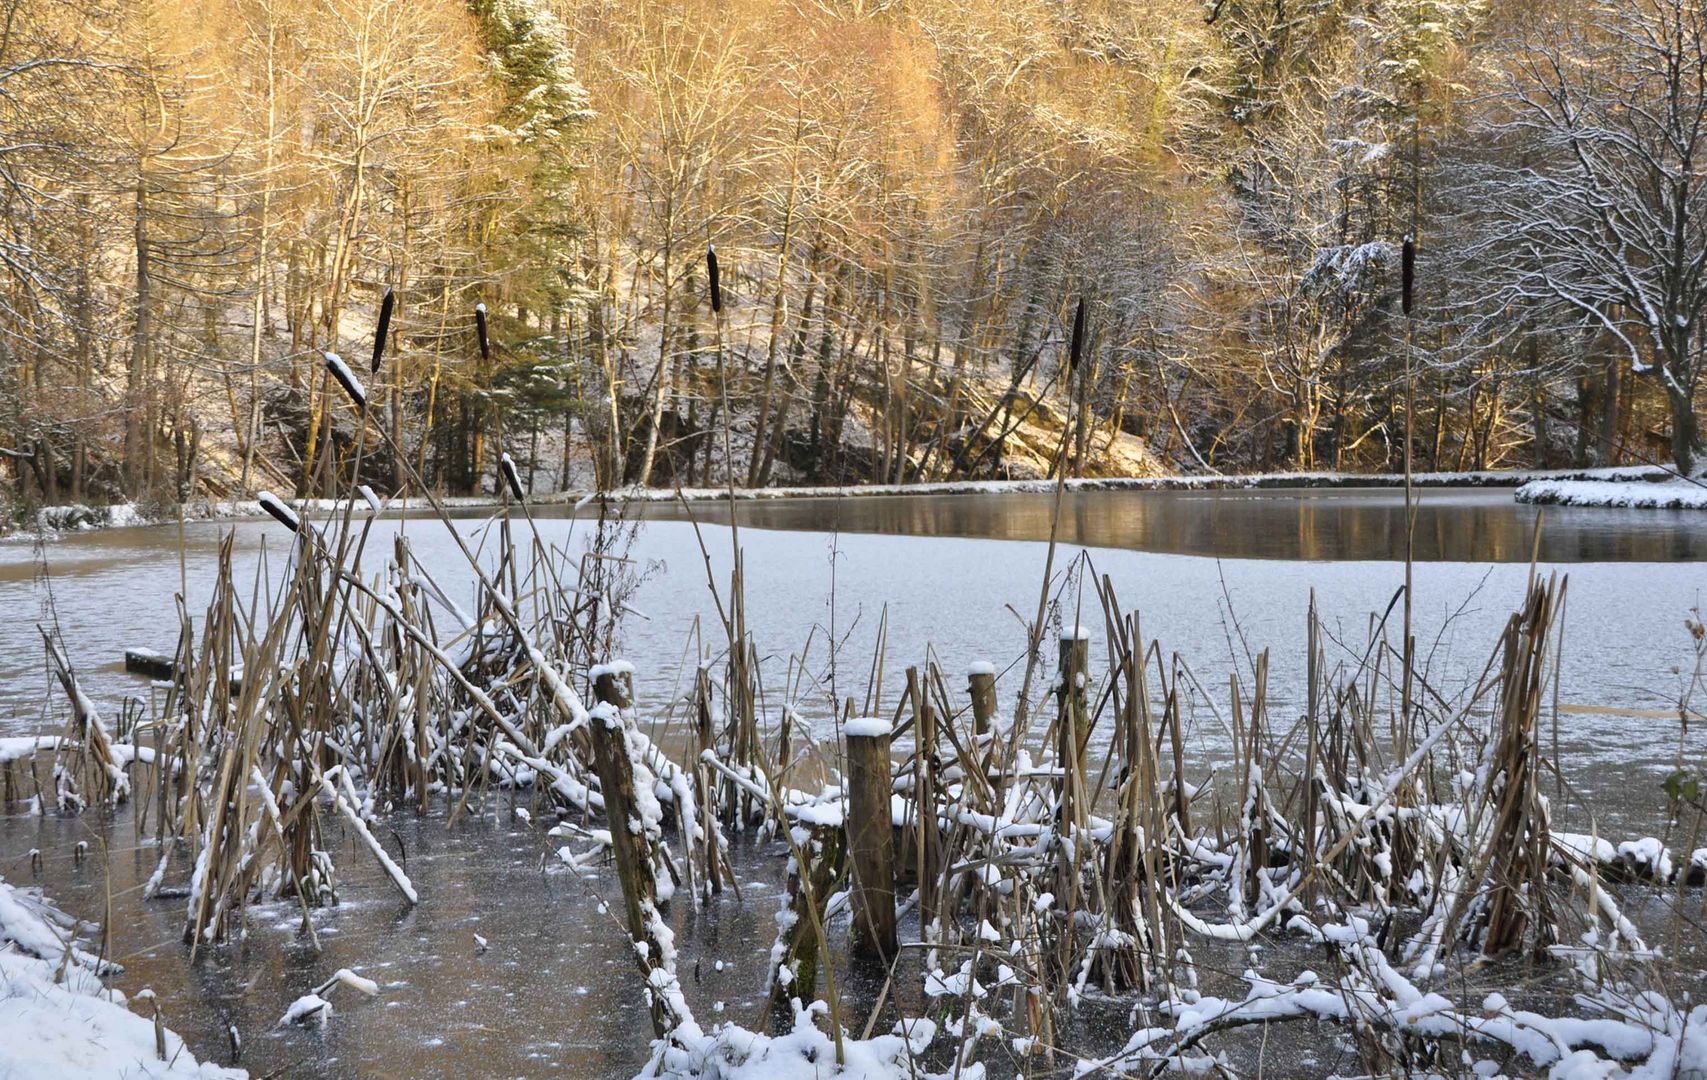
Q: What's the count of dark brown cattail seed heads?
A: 8